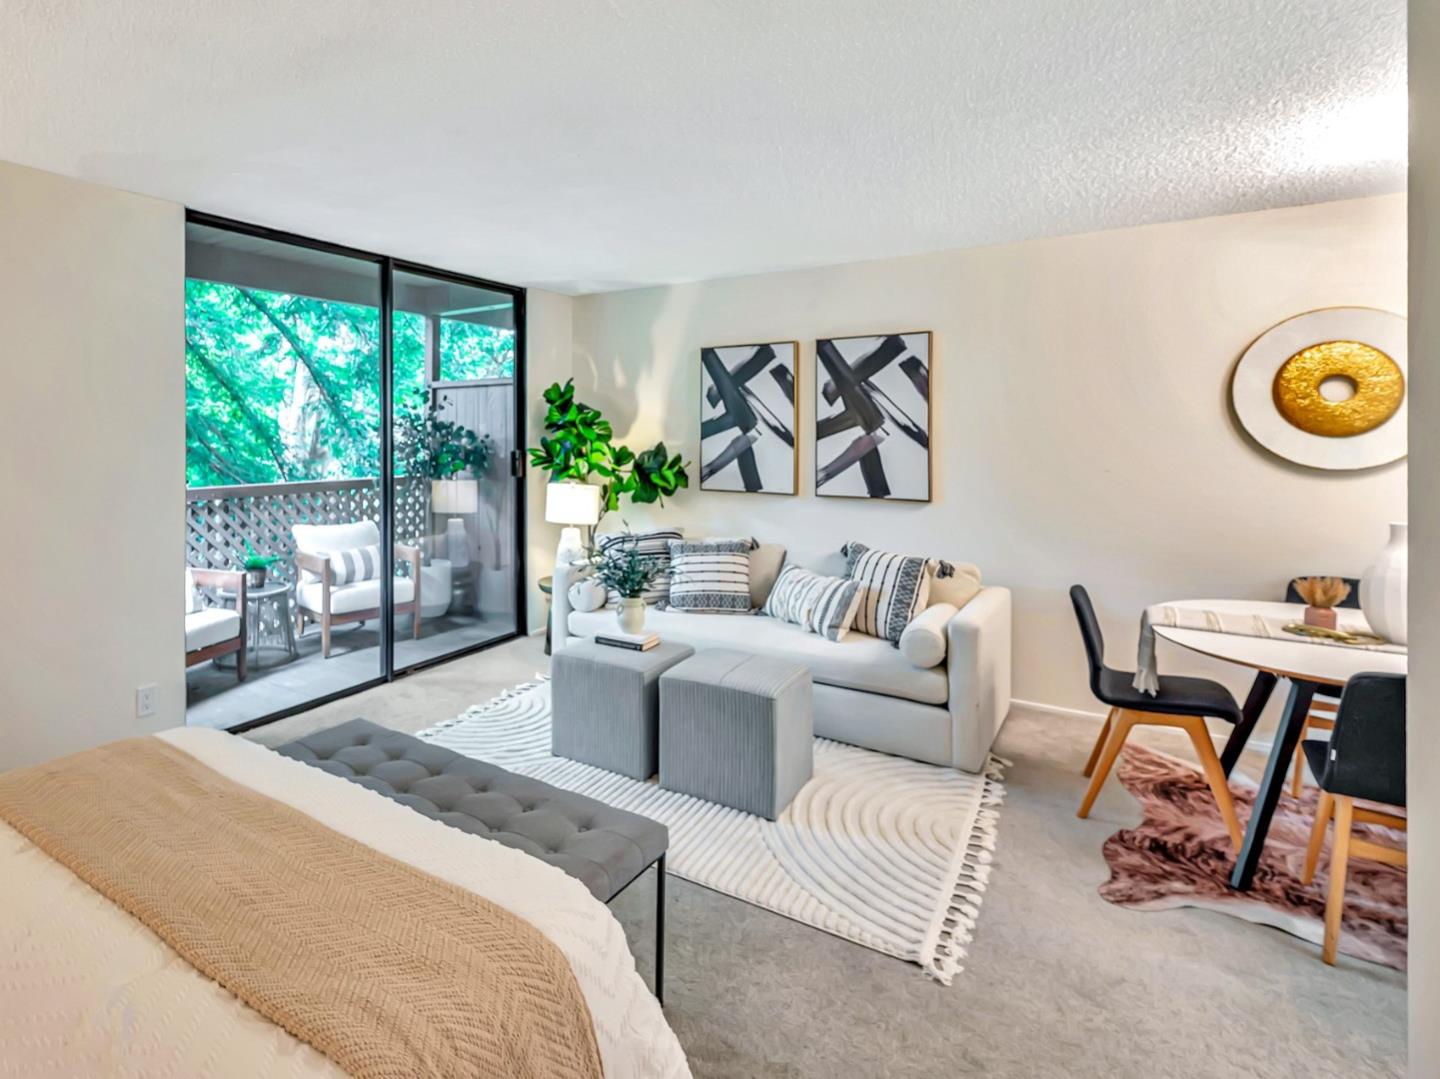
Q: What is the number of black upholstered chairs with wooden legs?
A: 3